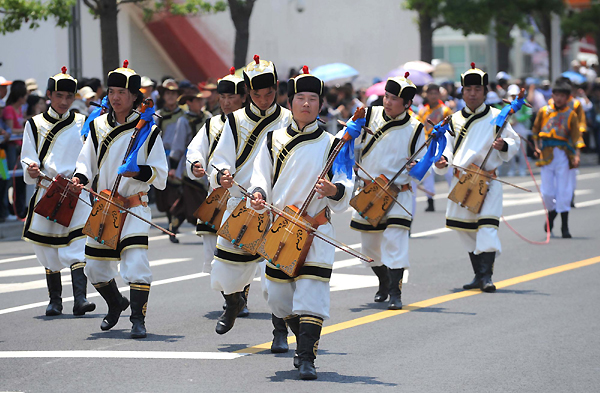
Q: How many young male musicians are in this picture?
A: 7